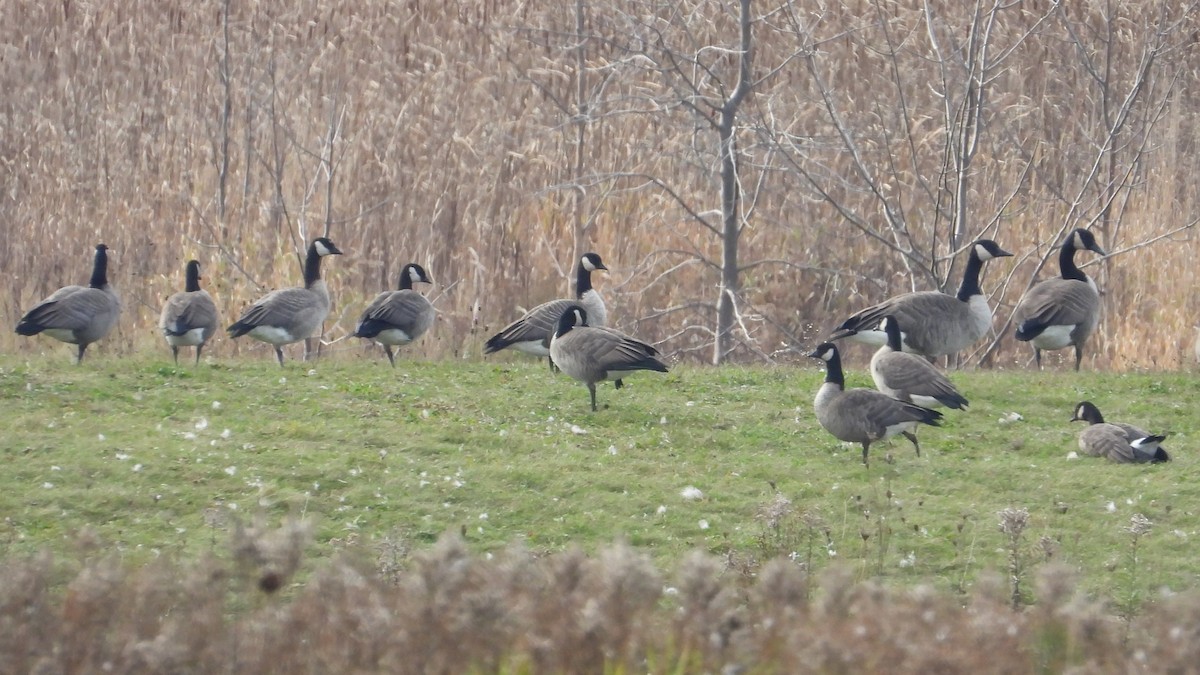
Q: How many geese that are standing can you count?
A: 10